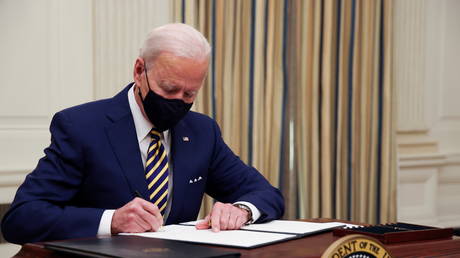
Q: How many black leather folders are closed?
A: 1